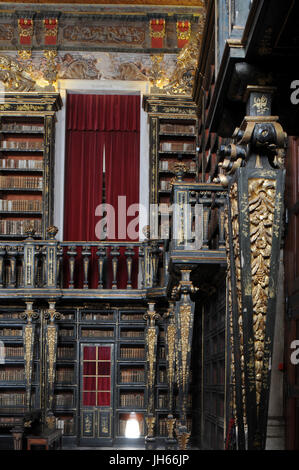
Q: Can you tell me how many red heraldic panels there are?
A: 4